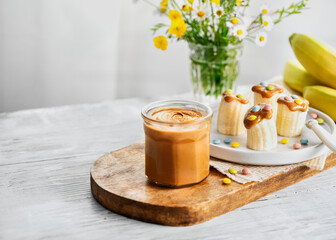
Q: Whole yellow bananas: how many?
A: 3